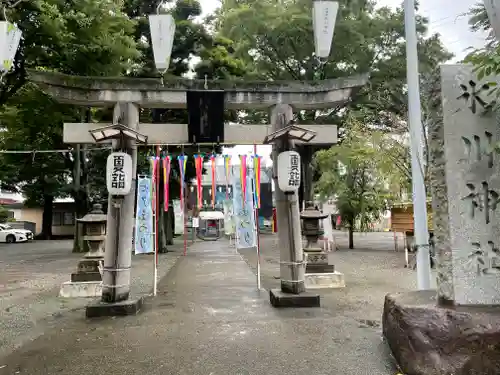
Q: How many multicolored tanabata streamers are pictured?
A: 8